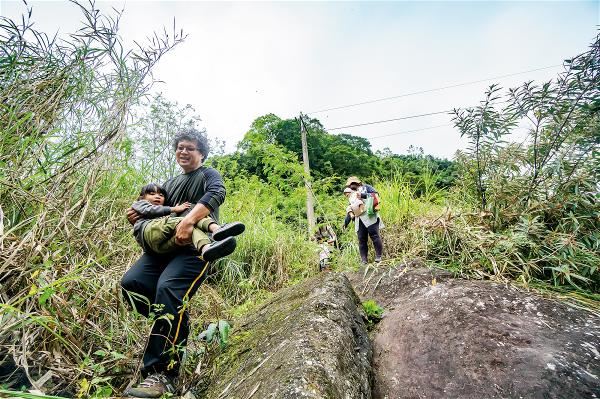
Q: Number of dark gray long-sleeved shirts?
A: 2